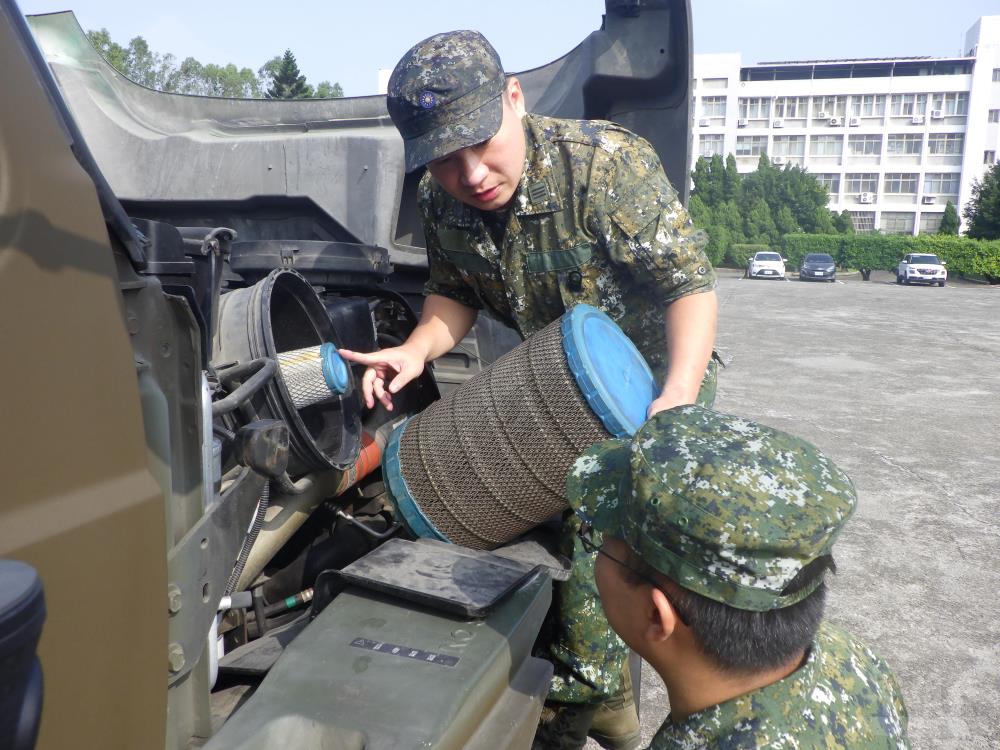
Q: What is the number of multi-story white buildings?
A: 1